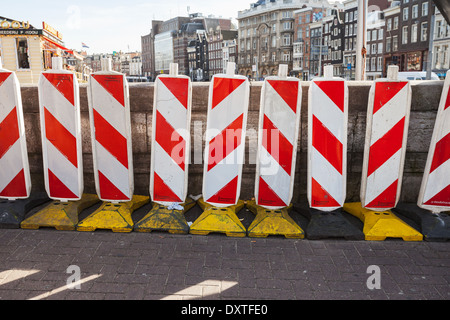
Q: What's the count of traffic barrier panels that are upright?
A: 9